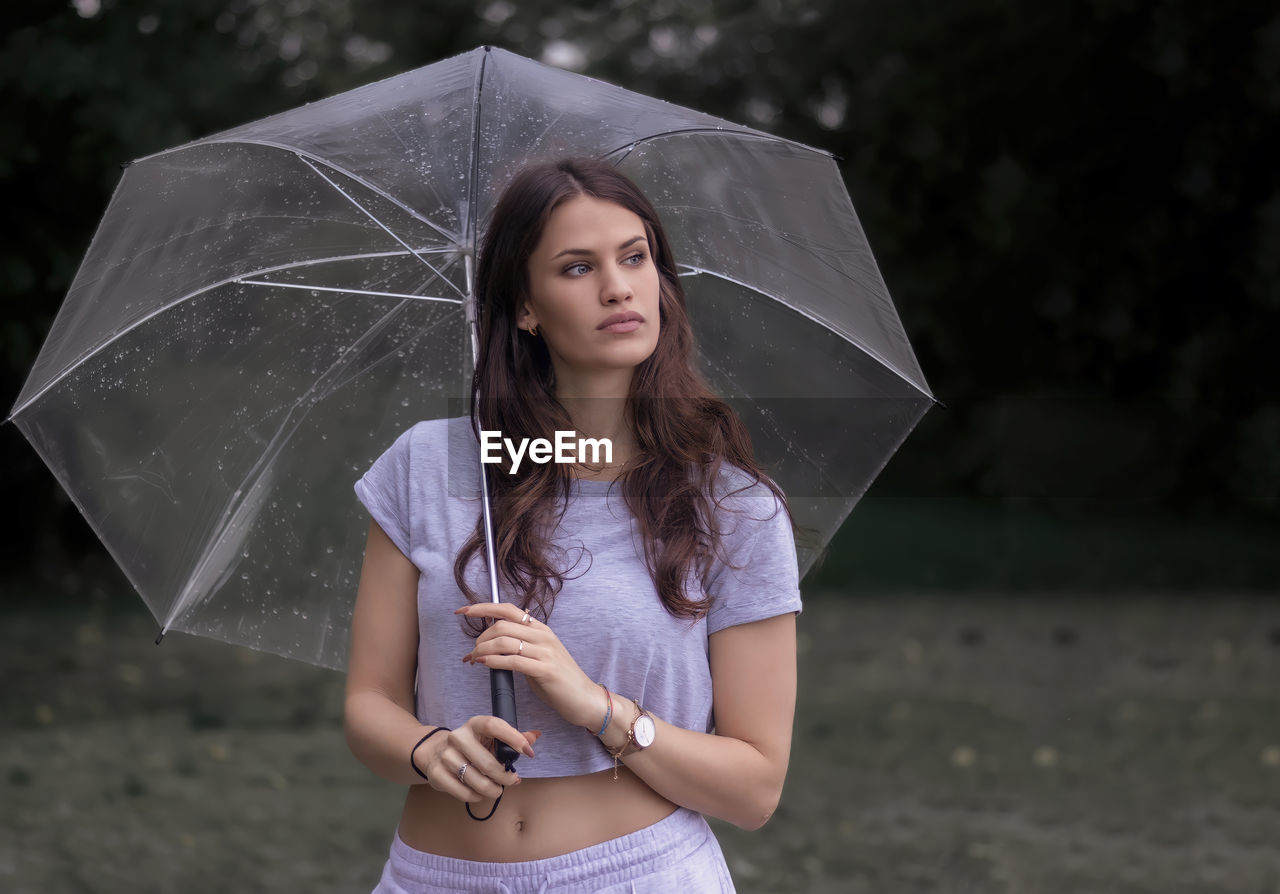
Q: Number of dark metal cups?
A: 0